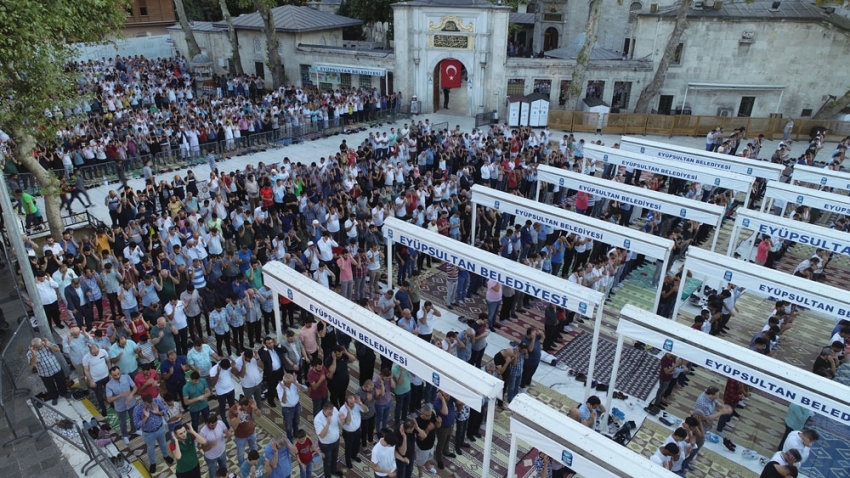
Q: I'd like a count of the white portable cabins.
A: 3